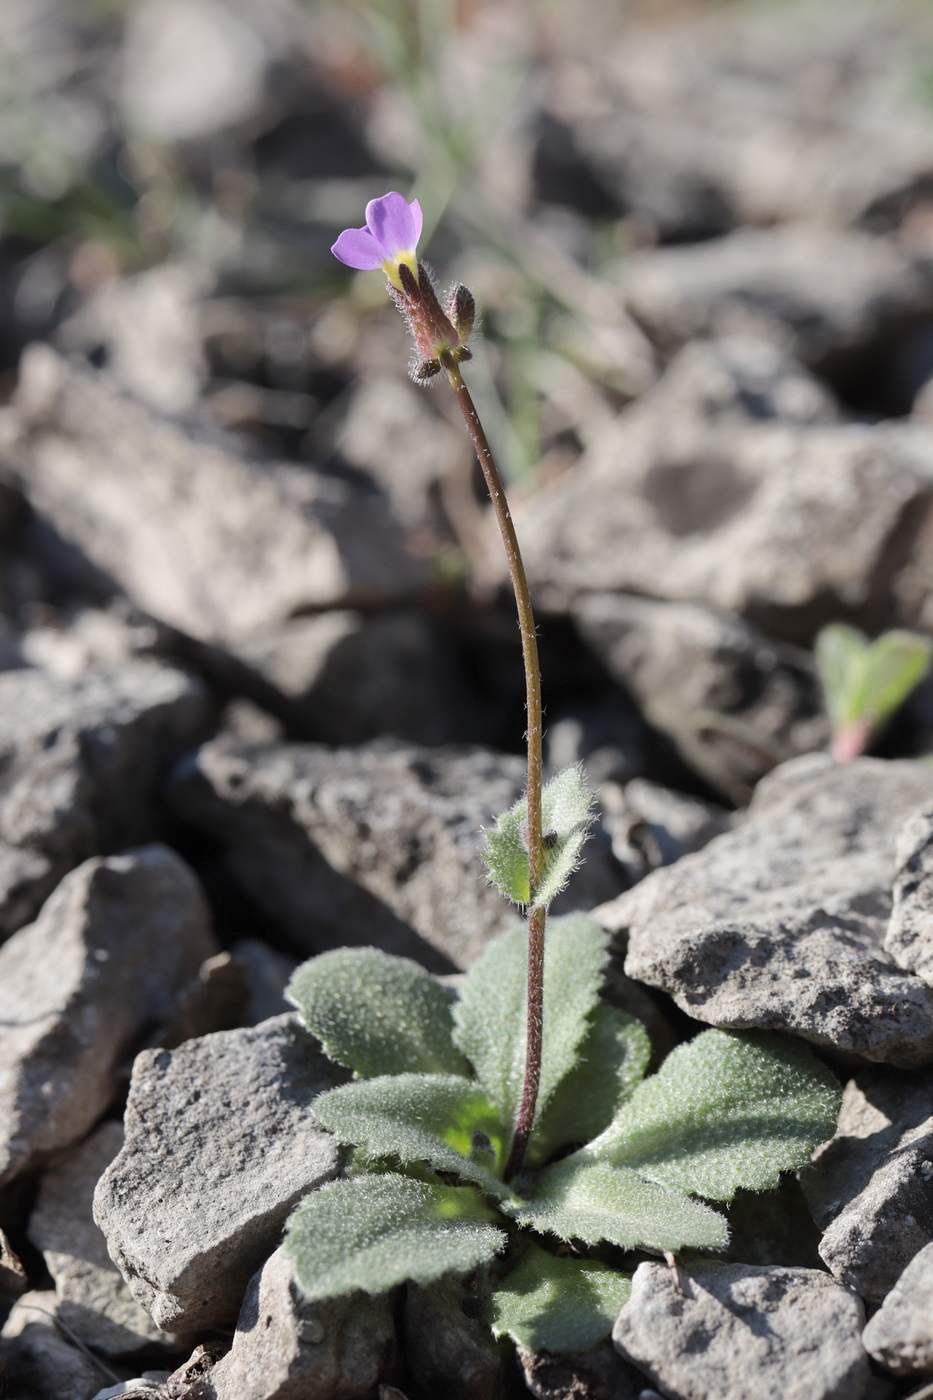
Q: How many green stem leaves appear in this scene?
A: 1